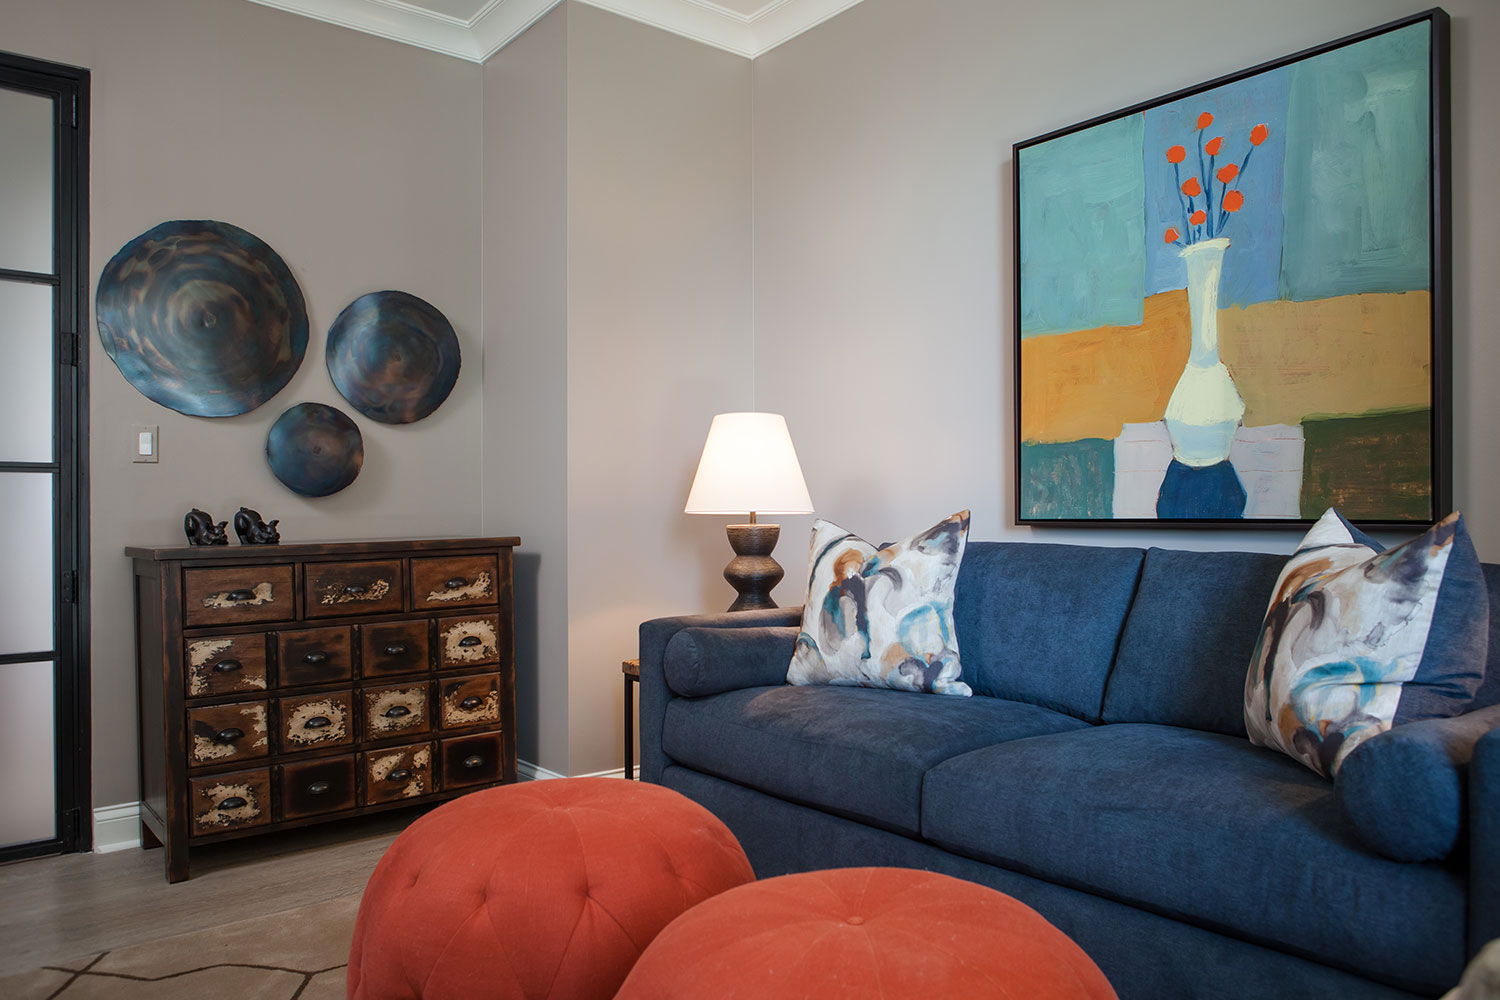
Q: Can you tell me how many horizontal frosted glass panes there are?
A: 4